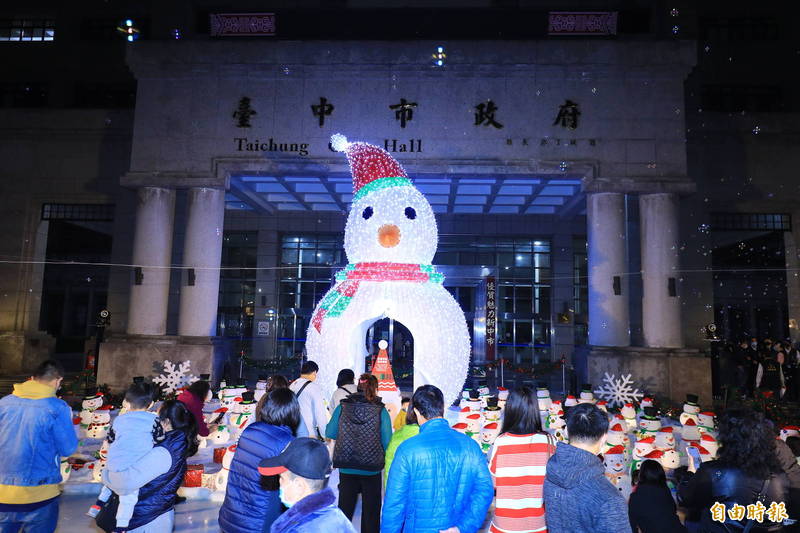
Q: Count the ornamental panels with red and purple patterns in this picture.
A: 2